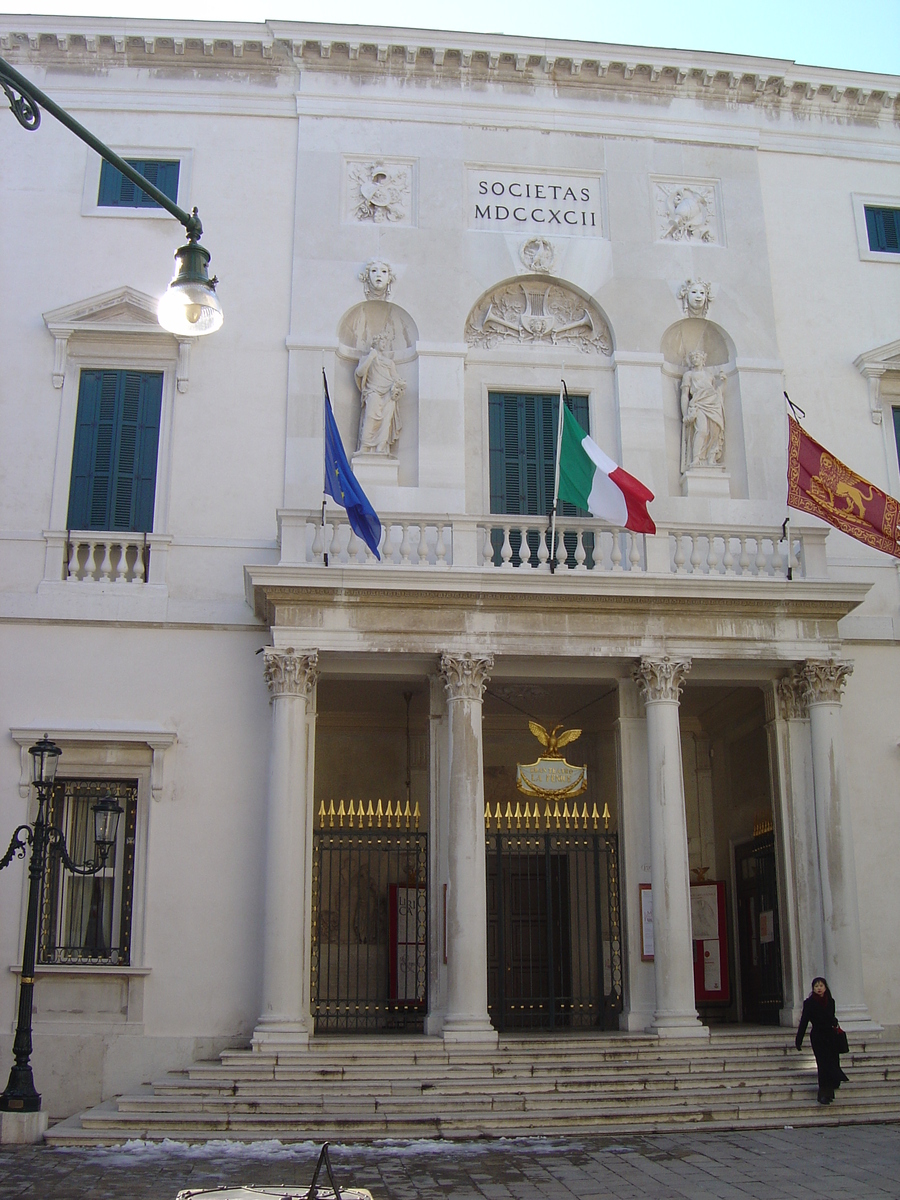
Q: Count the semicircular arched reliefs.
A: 1